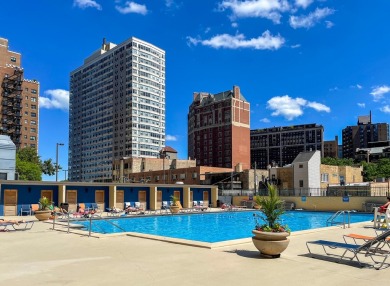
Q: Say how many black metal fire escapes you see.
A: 1